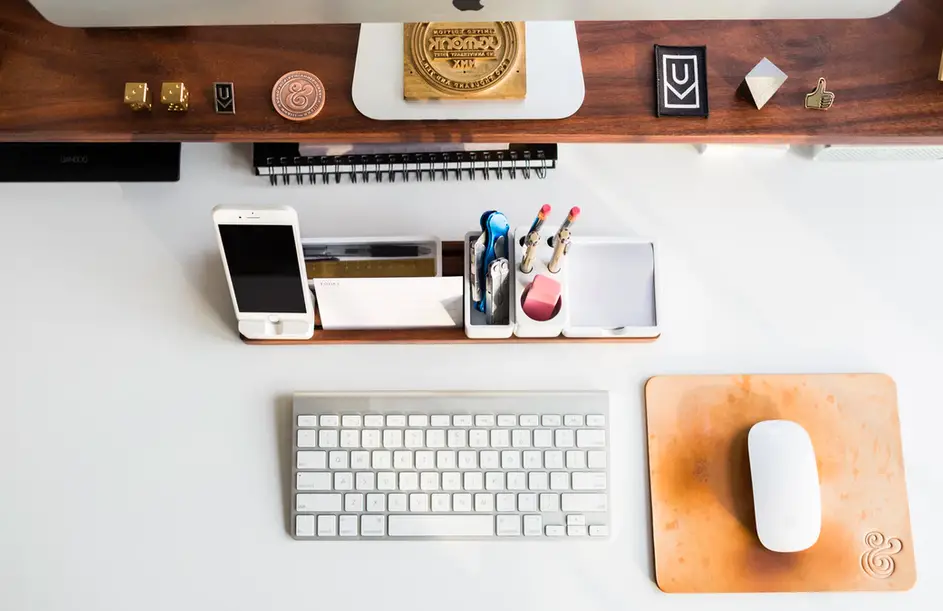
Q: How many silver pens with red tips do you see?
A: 2